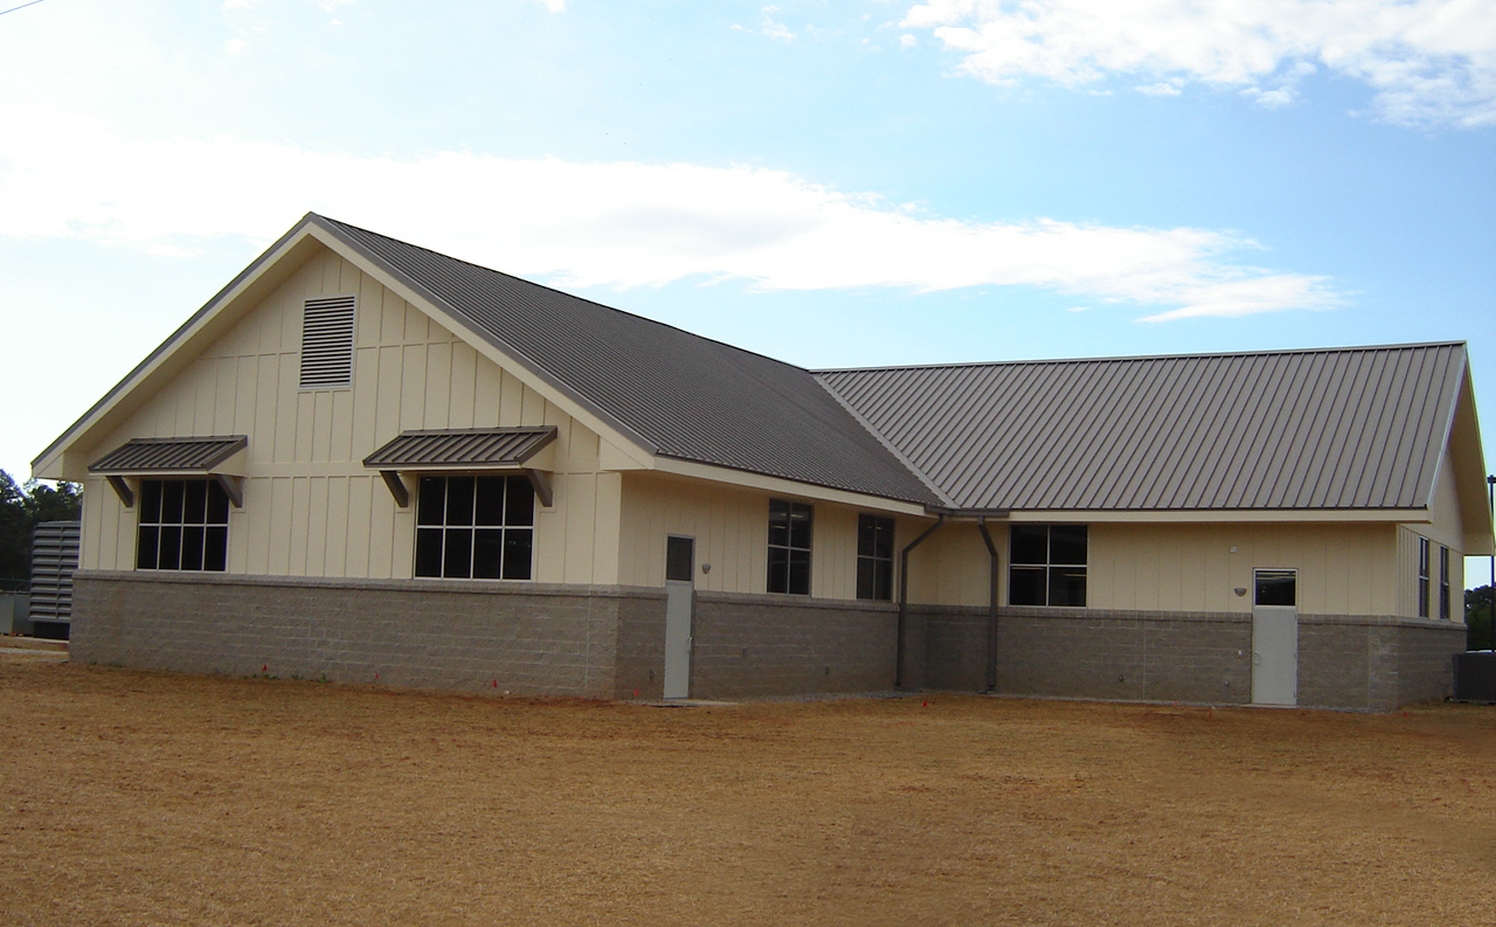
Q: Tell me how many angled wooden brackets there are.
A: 4